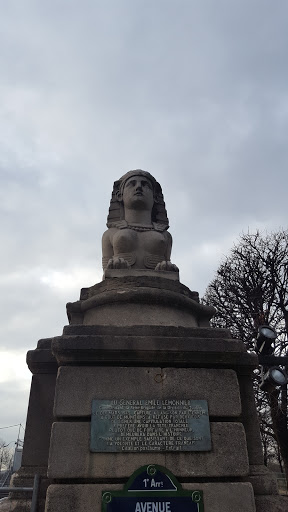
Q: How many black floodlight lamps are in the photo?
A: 2